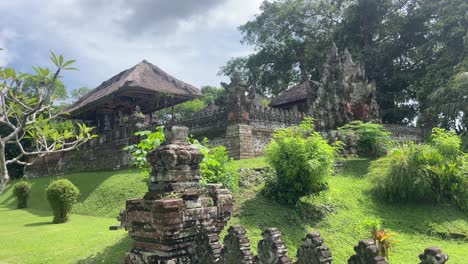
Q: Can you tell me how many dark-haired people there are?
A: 0